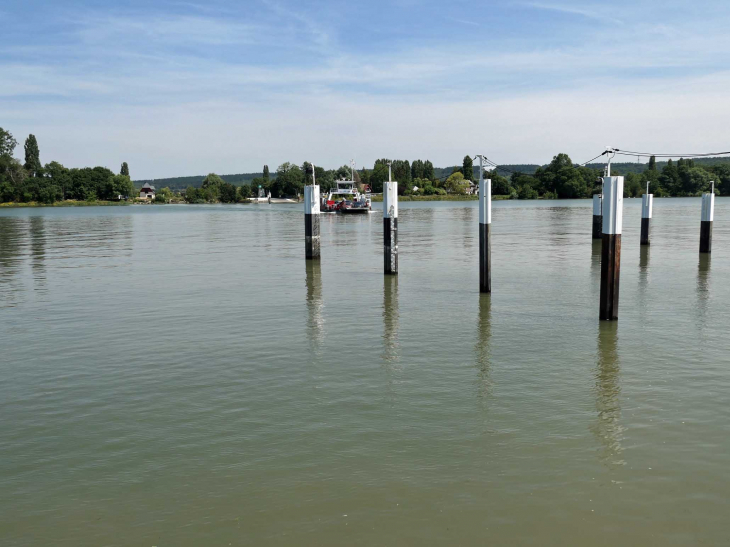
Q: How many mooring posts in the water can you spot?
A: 7